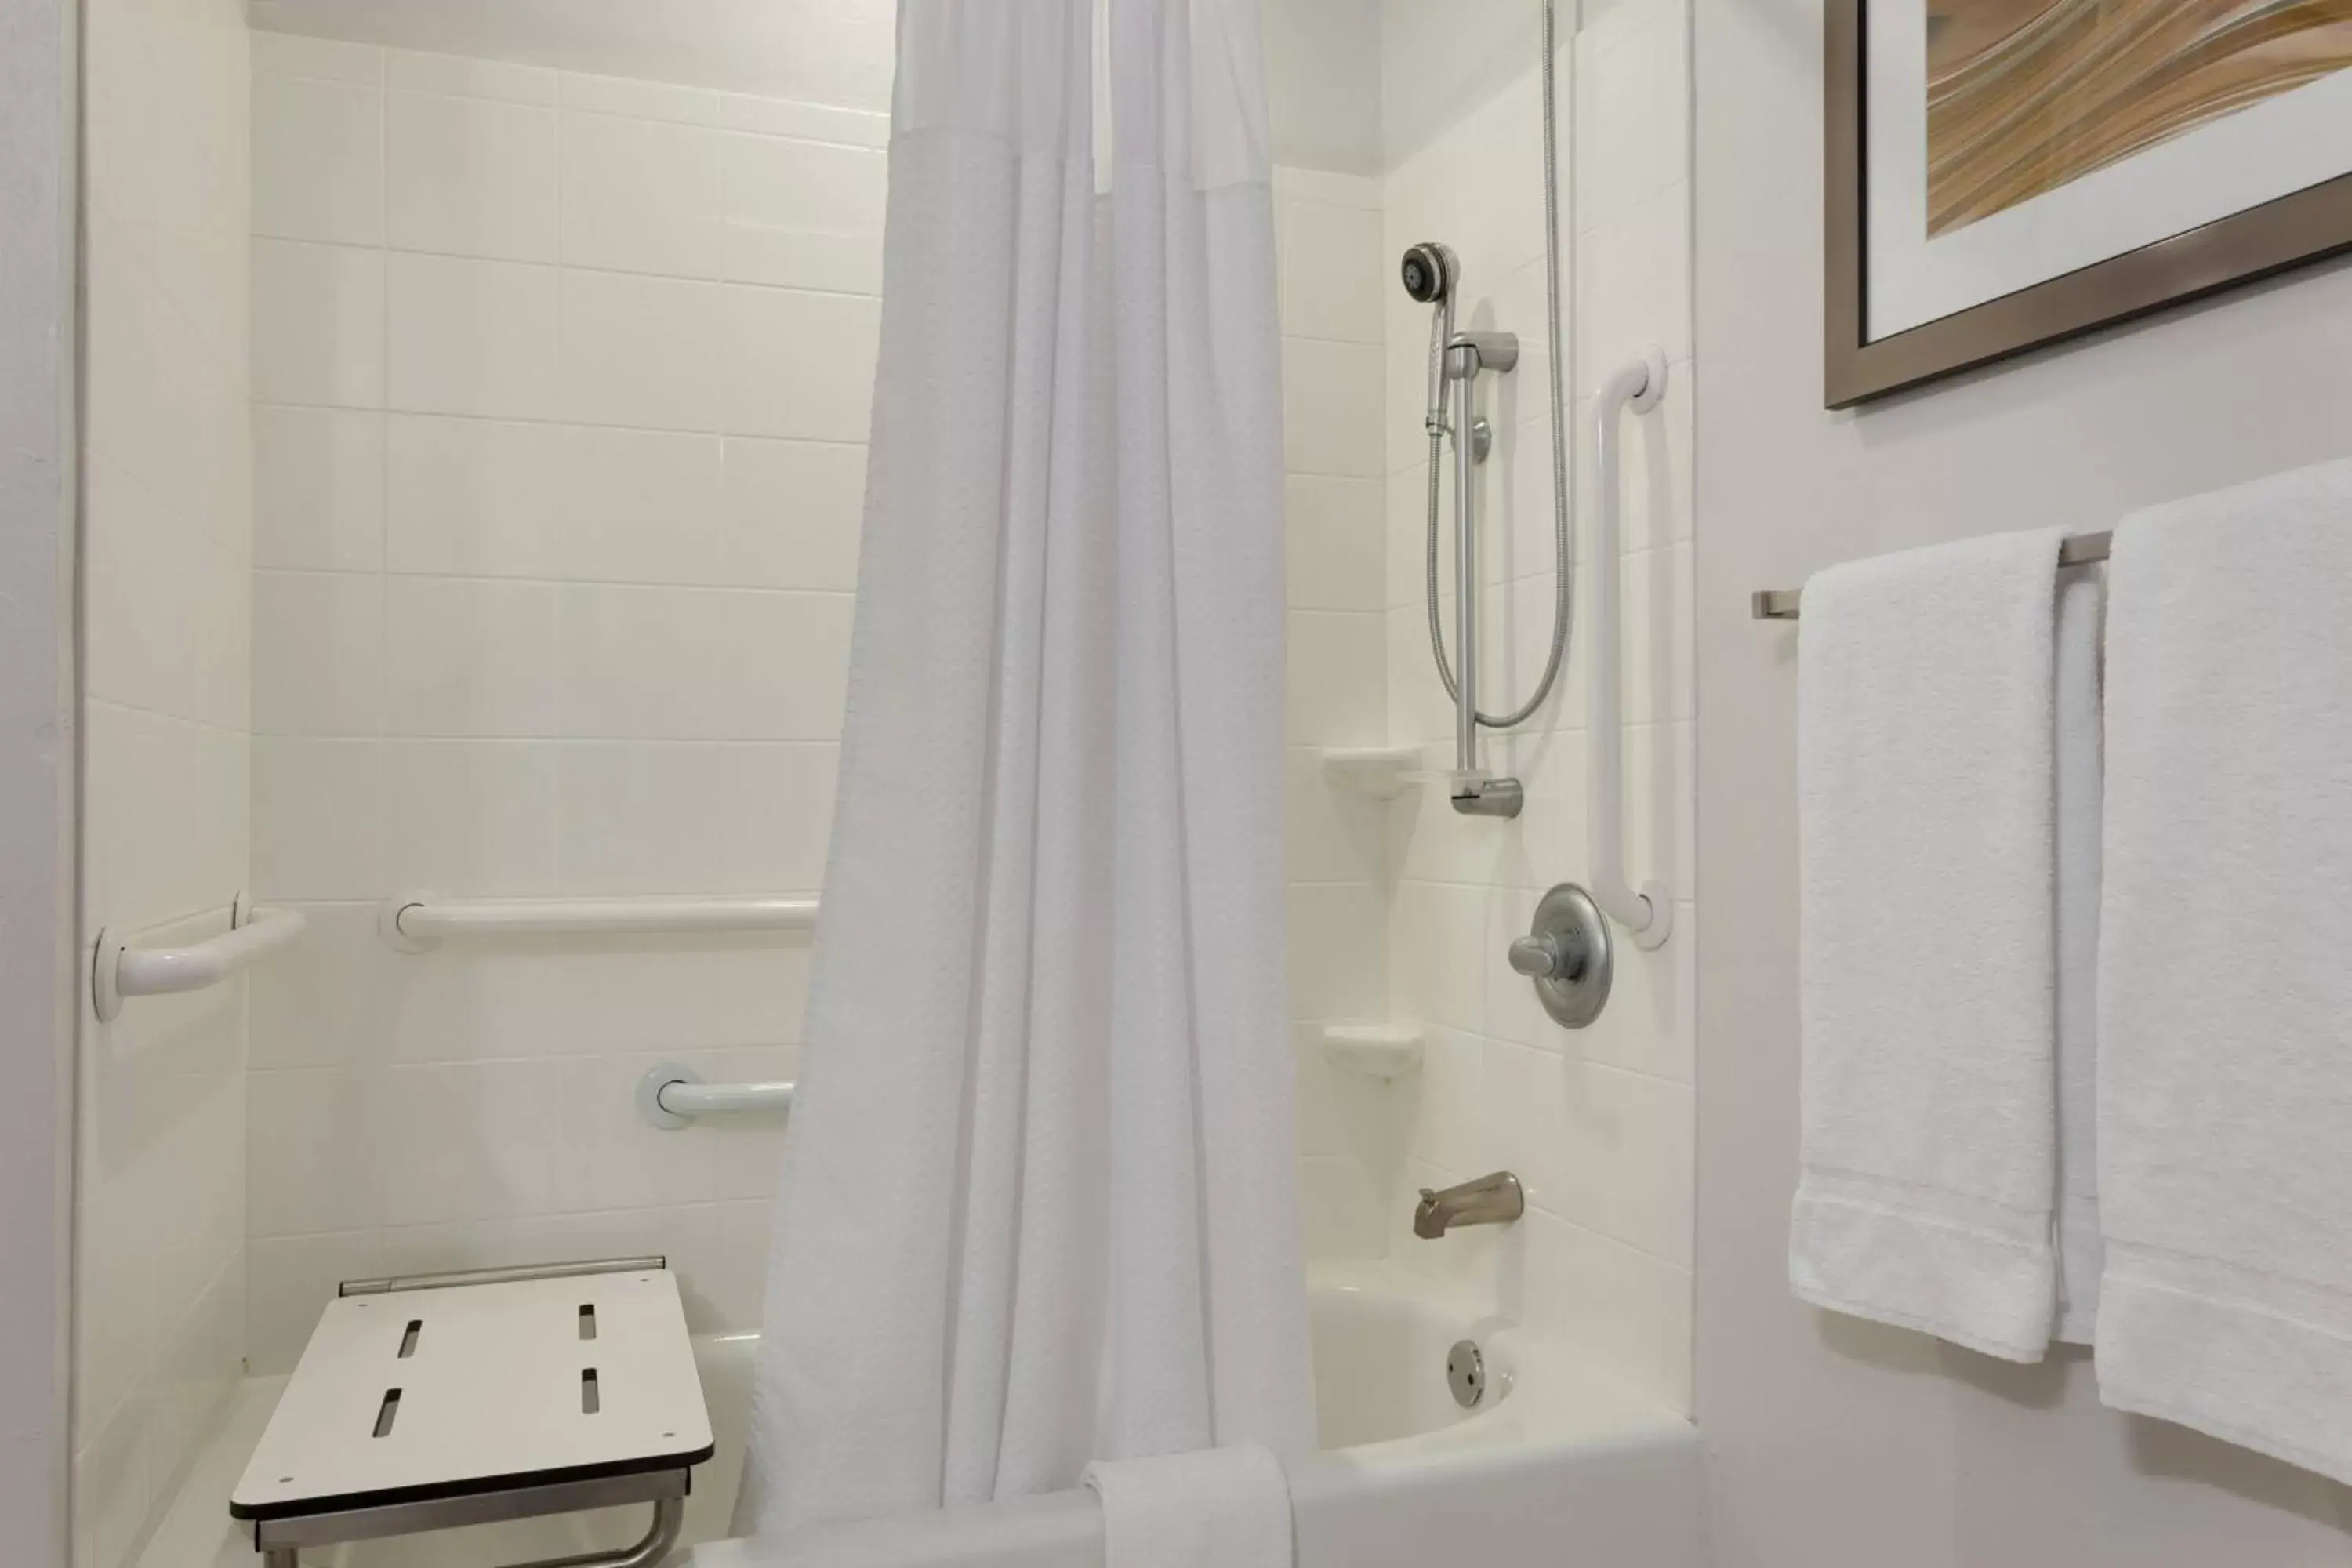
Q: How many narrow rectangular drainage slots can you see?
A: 4